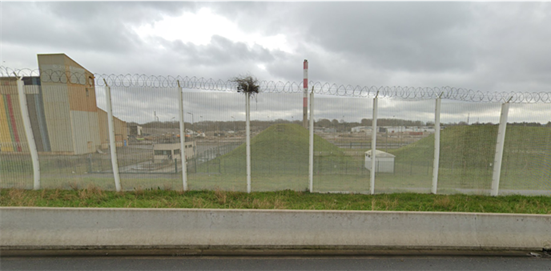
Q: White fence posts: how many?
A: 8